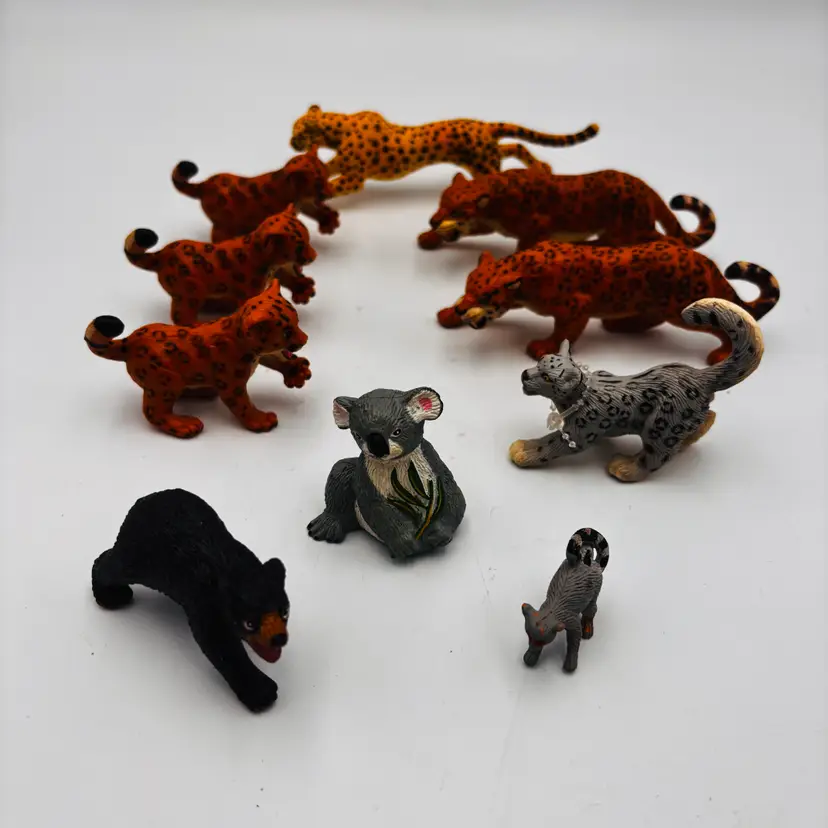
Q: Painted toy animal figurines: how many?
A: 10